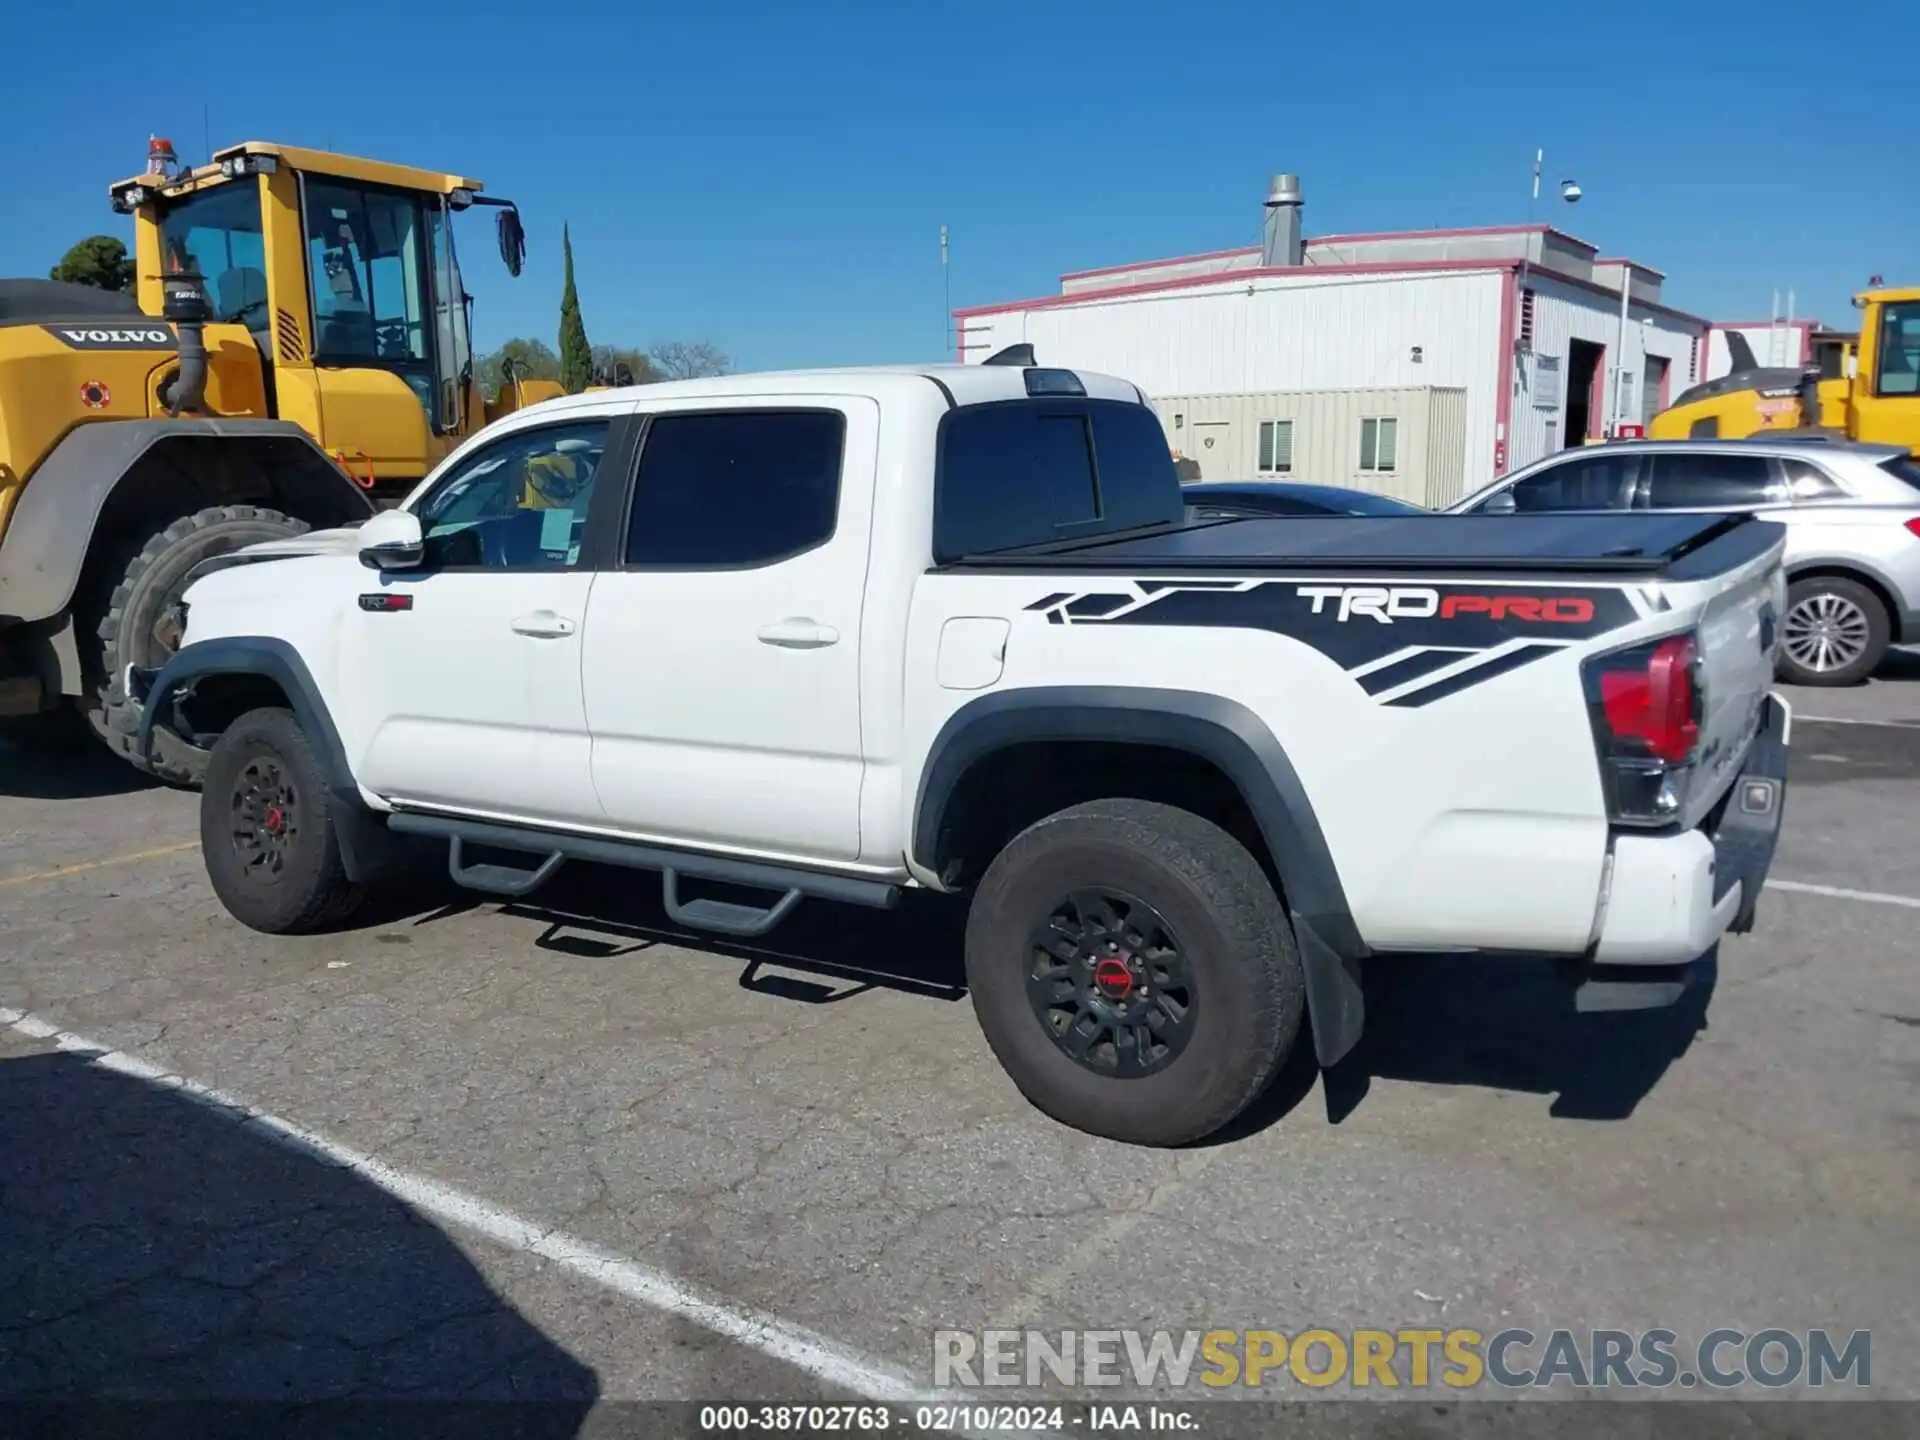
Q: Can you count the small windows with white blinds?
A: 2